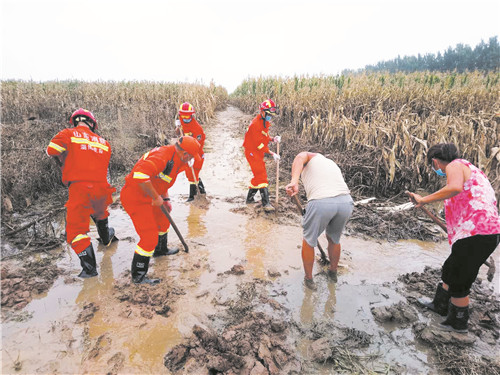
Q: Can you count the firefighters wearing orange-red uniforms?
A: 4